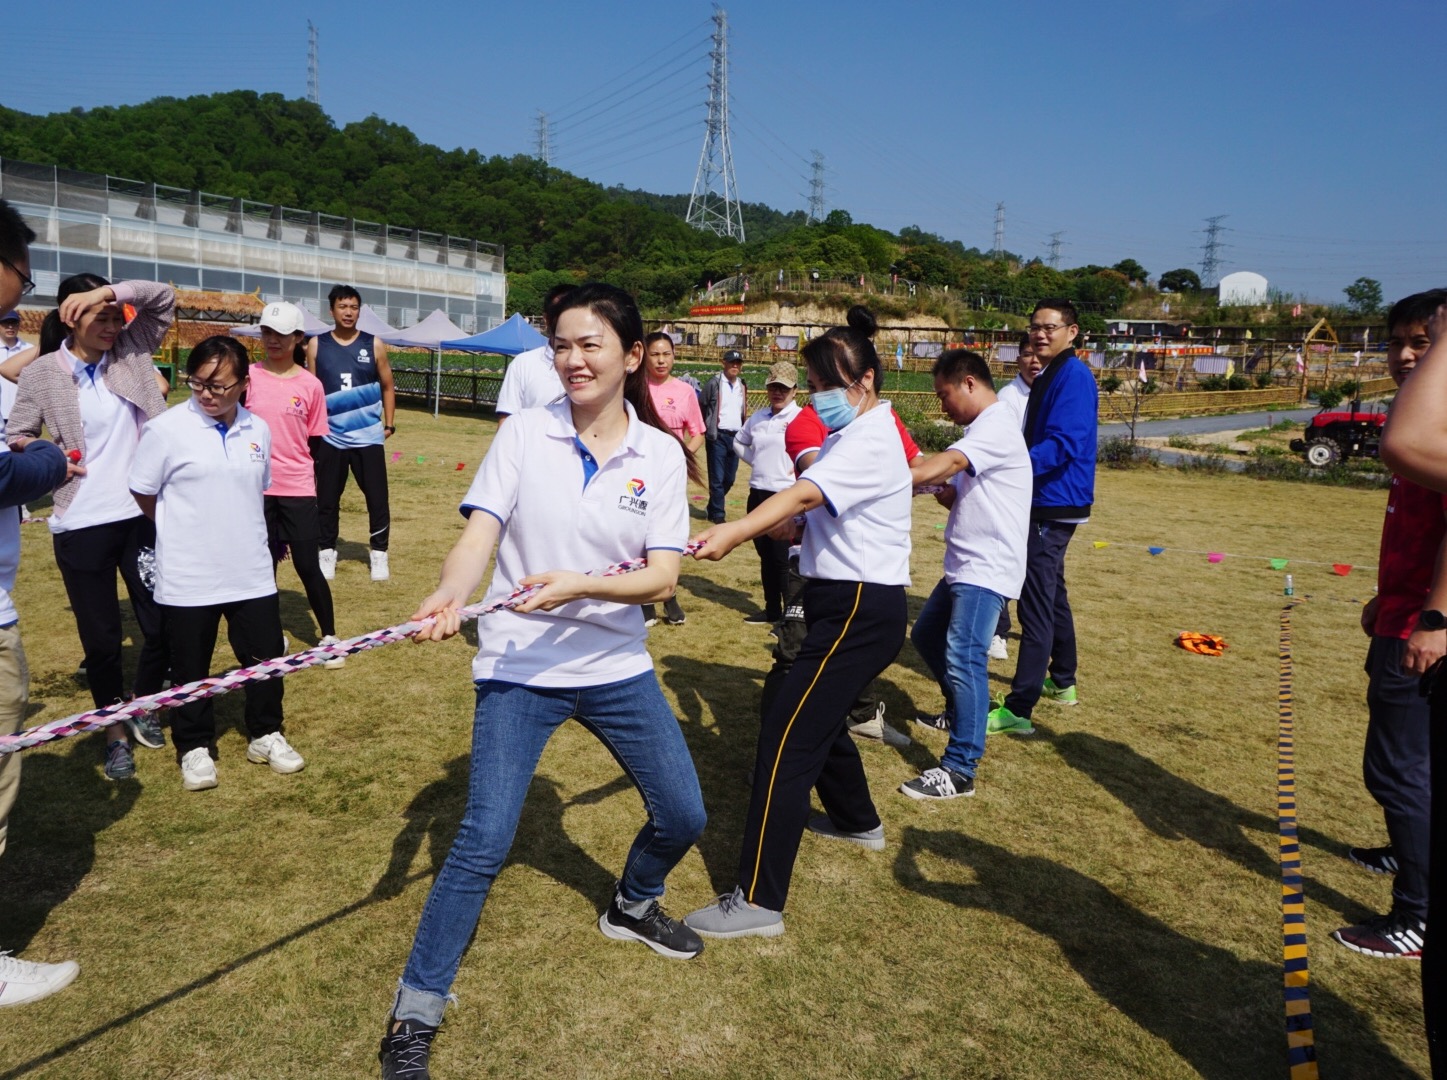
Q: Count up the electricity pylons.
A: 7